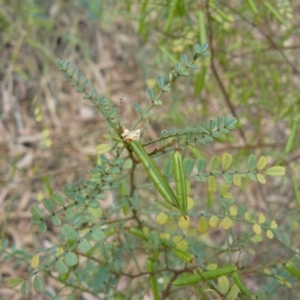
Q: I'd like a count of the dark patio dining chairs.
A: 0